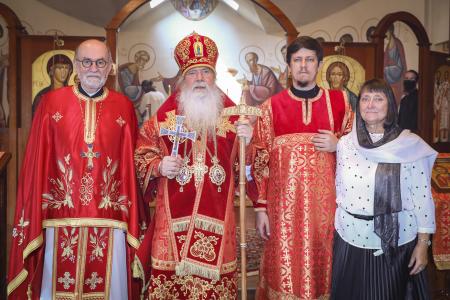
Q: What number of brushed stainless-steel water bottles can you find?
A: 0